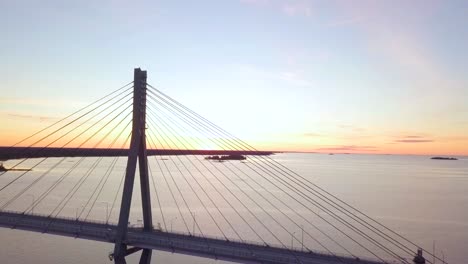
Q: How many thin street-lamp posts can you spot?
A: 9